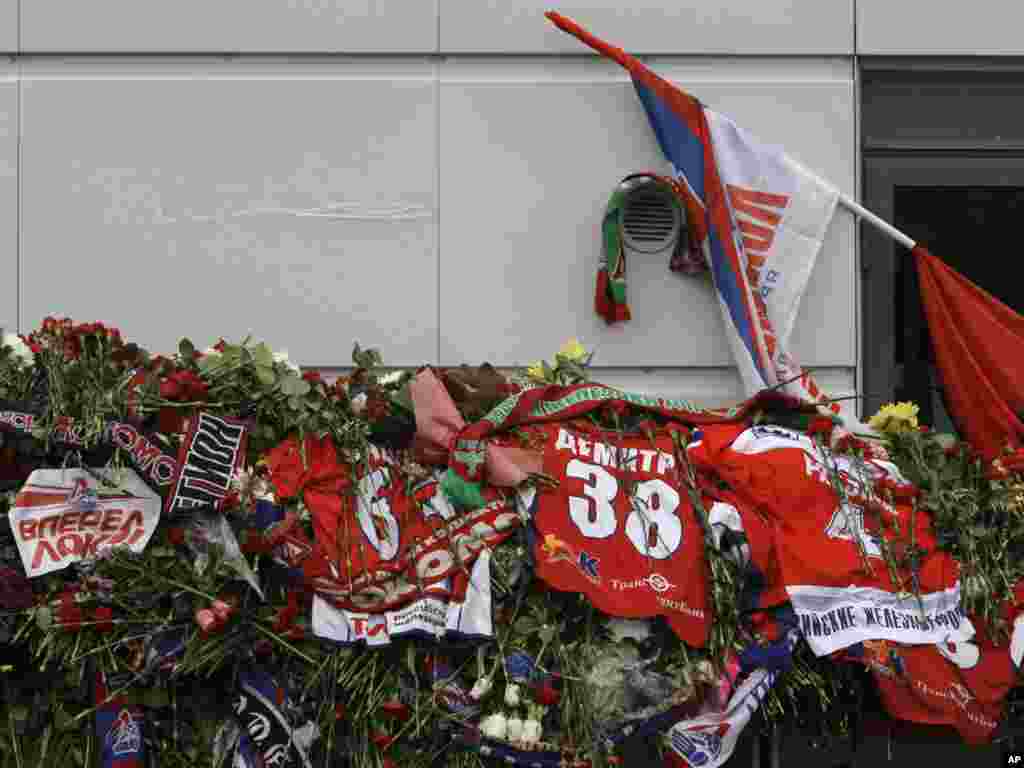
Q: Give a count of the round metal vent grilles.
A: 1